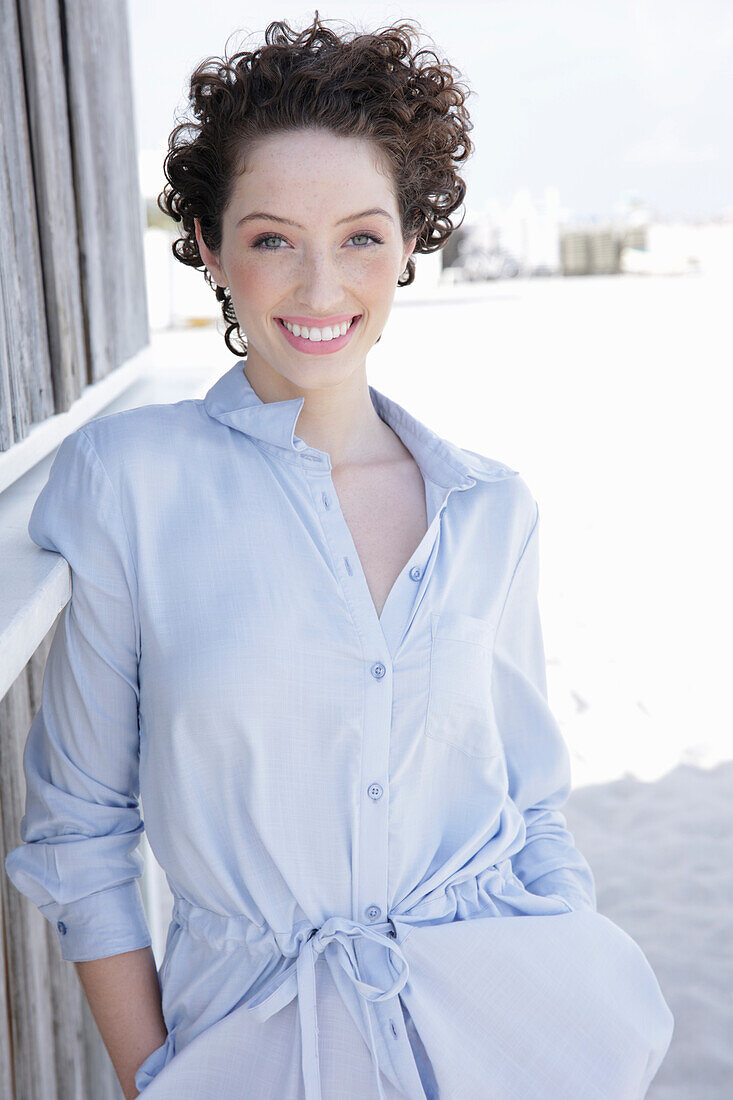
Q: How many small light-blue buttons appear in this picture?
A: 5